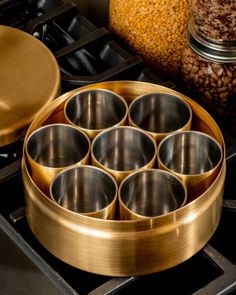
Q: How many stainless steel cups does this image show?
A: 7